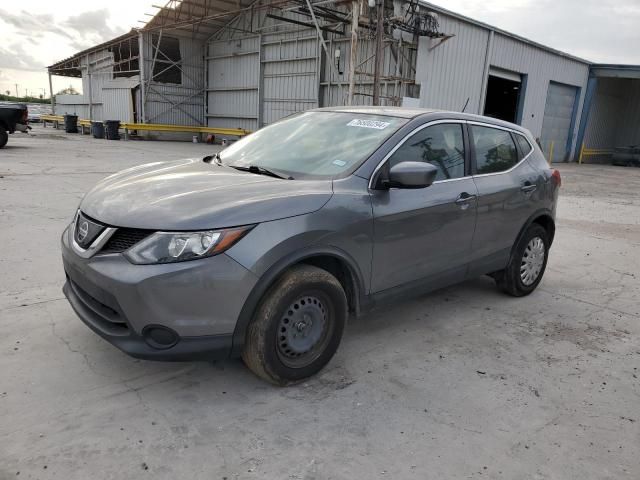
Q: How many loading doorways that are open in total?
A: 1